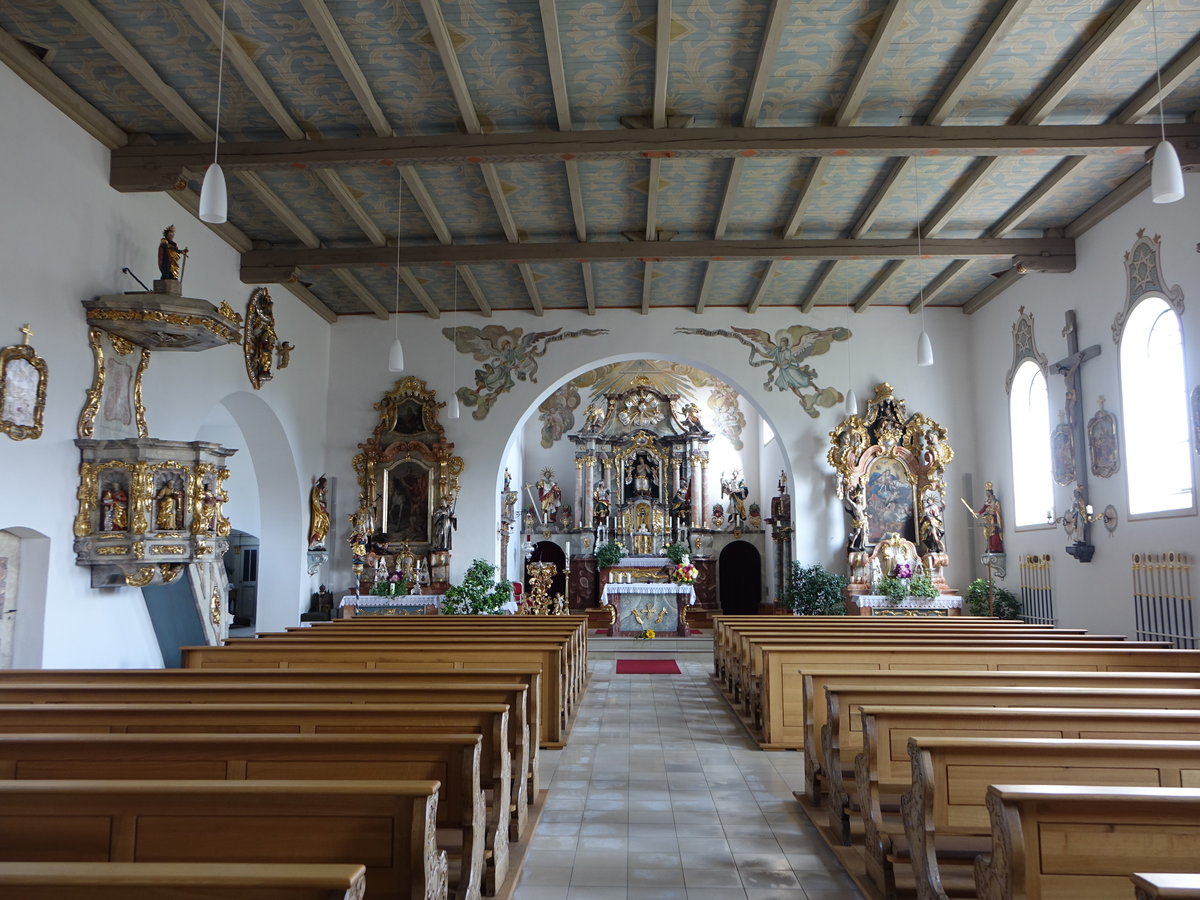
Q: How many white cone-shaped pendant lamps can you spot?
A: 6